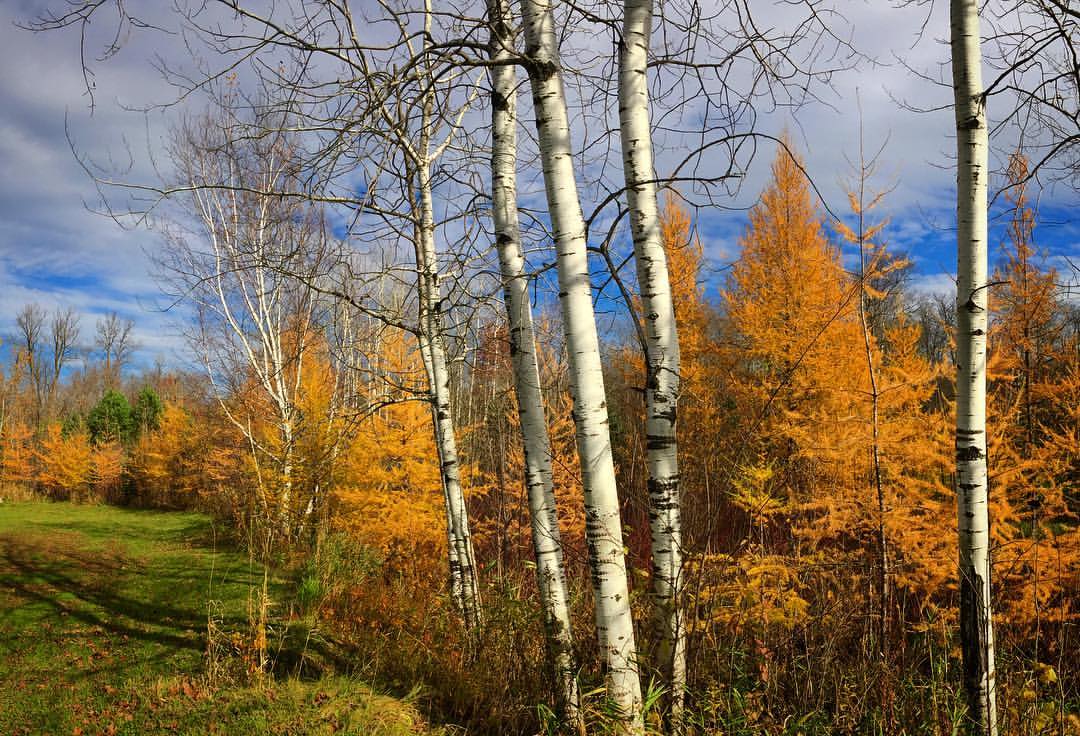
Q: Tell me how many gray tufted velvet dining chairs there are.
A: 0